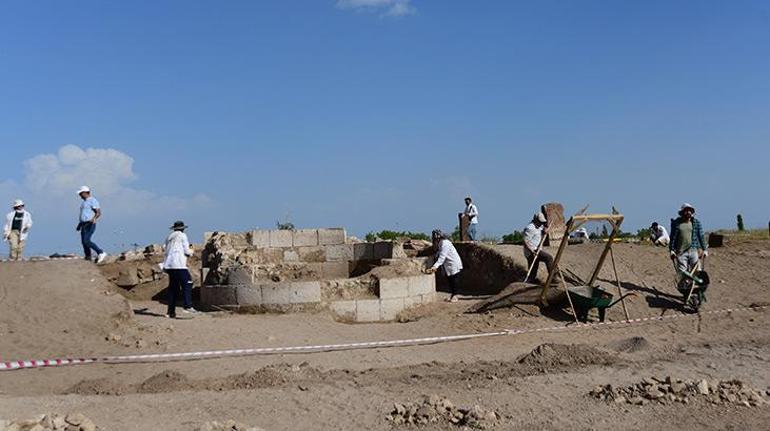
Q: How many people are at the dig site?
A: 9